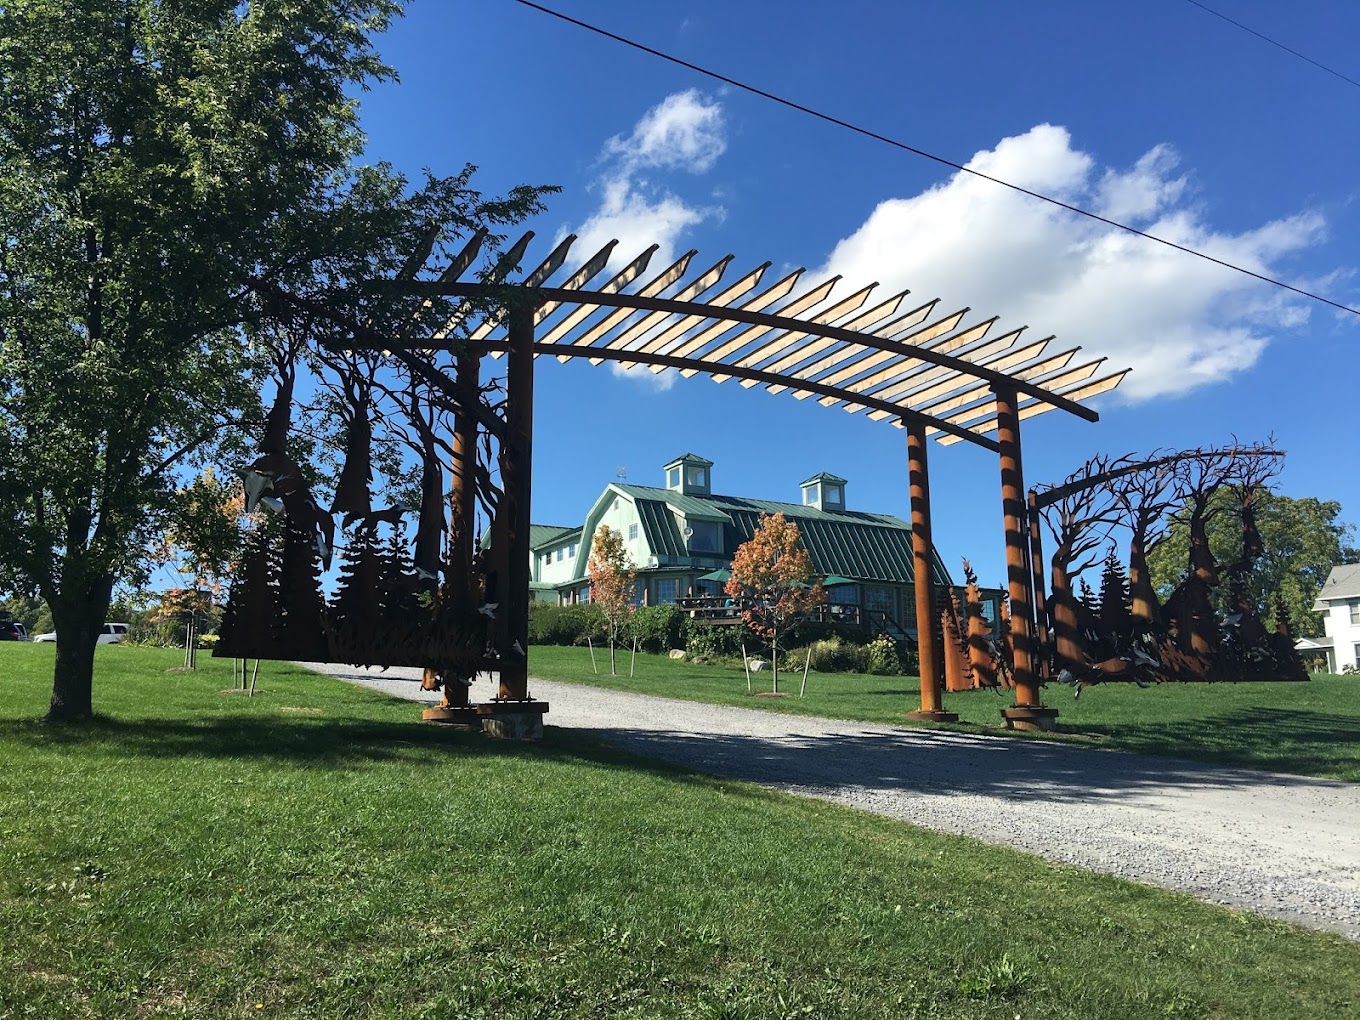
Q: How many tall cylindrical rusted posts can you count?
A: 4